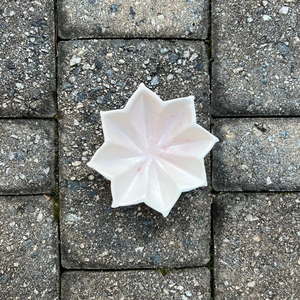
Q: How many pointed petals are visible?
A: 8